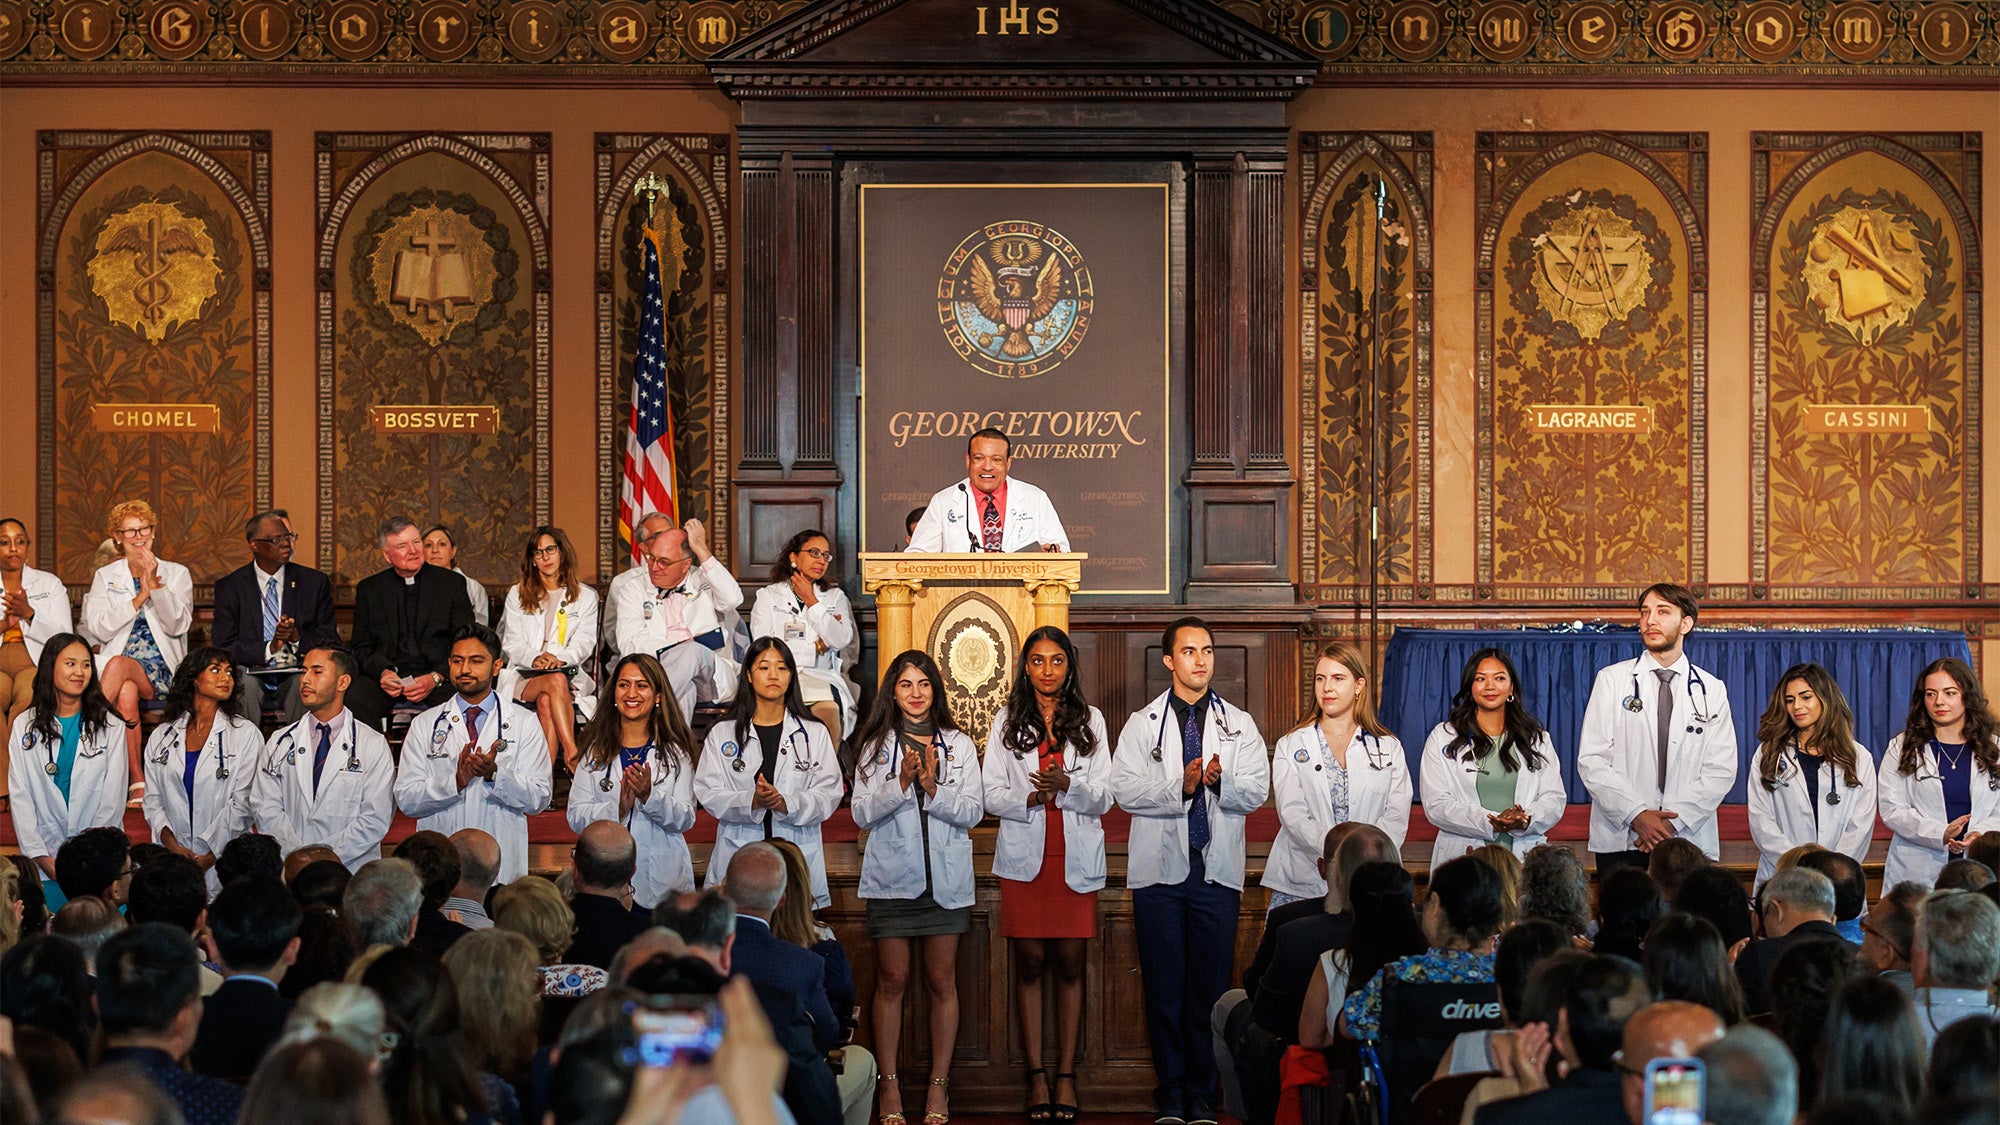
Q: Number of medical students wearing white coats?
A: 14